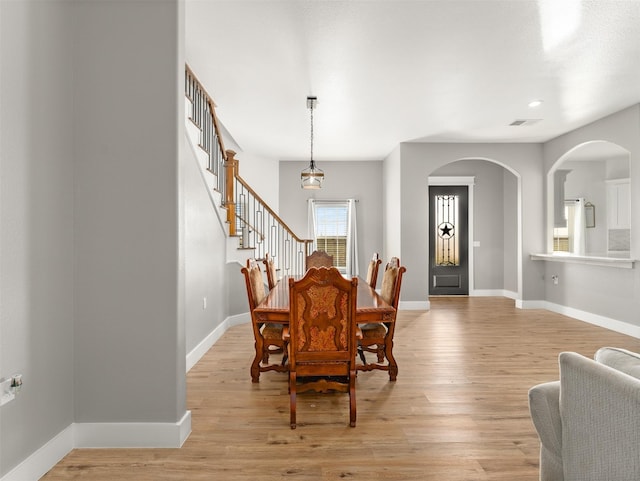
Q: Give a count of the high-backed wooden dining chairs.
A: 6